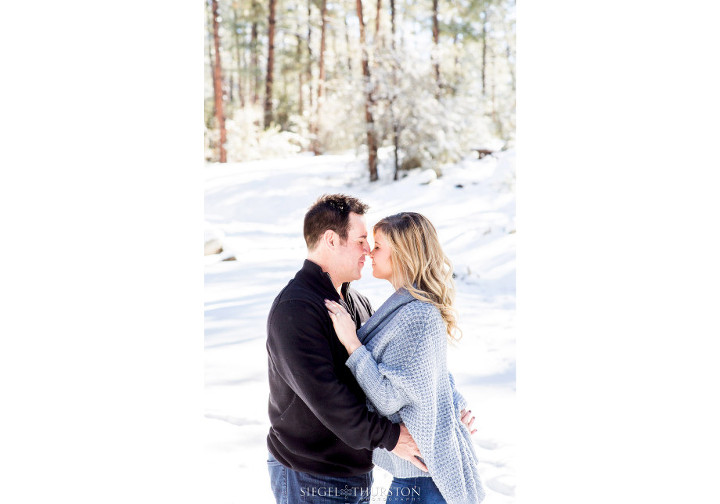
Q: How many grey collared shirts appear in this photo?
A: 0